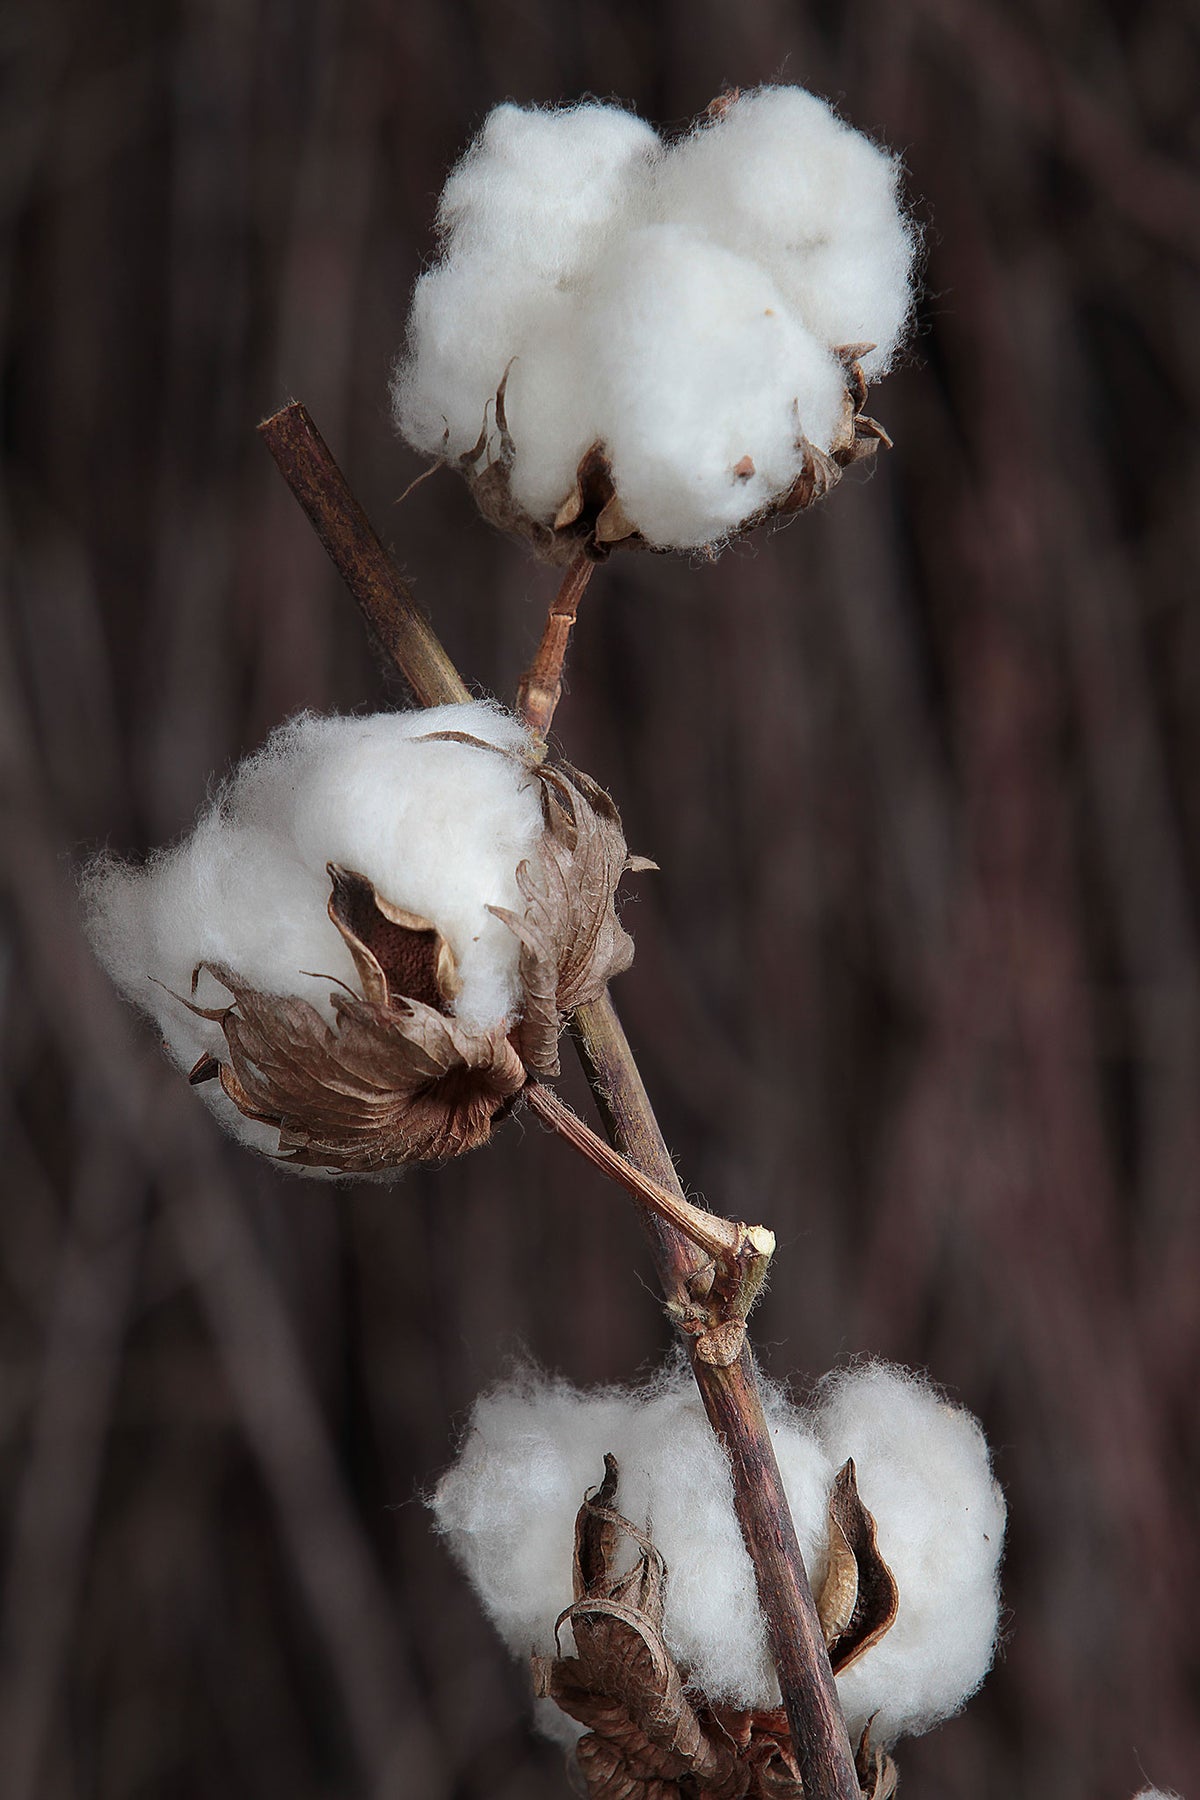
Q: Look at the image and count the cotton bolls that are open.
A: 3